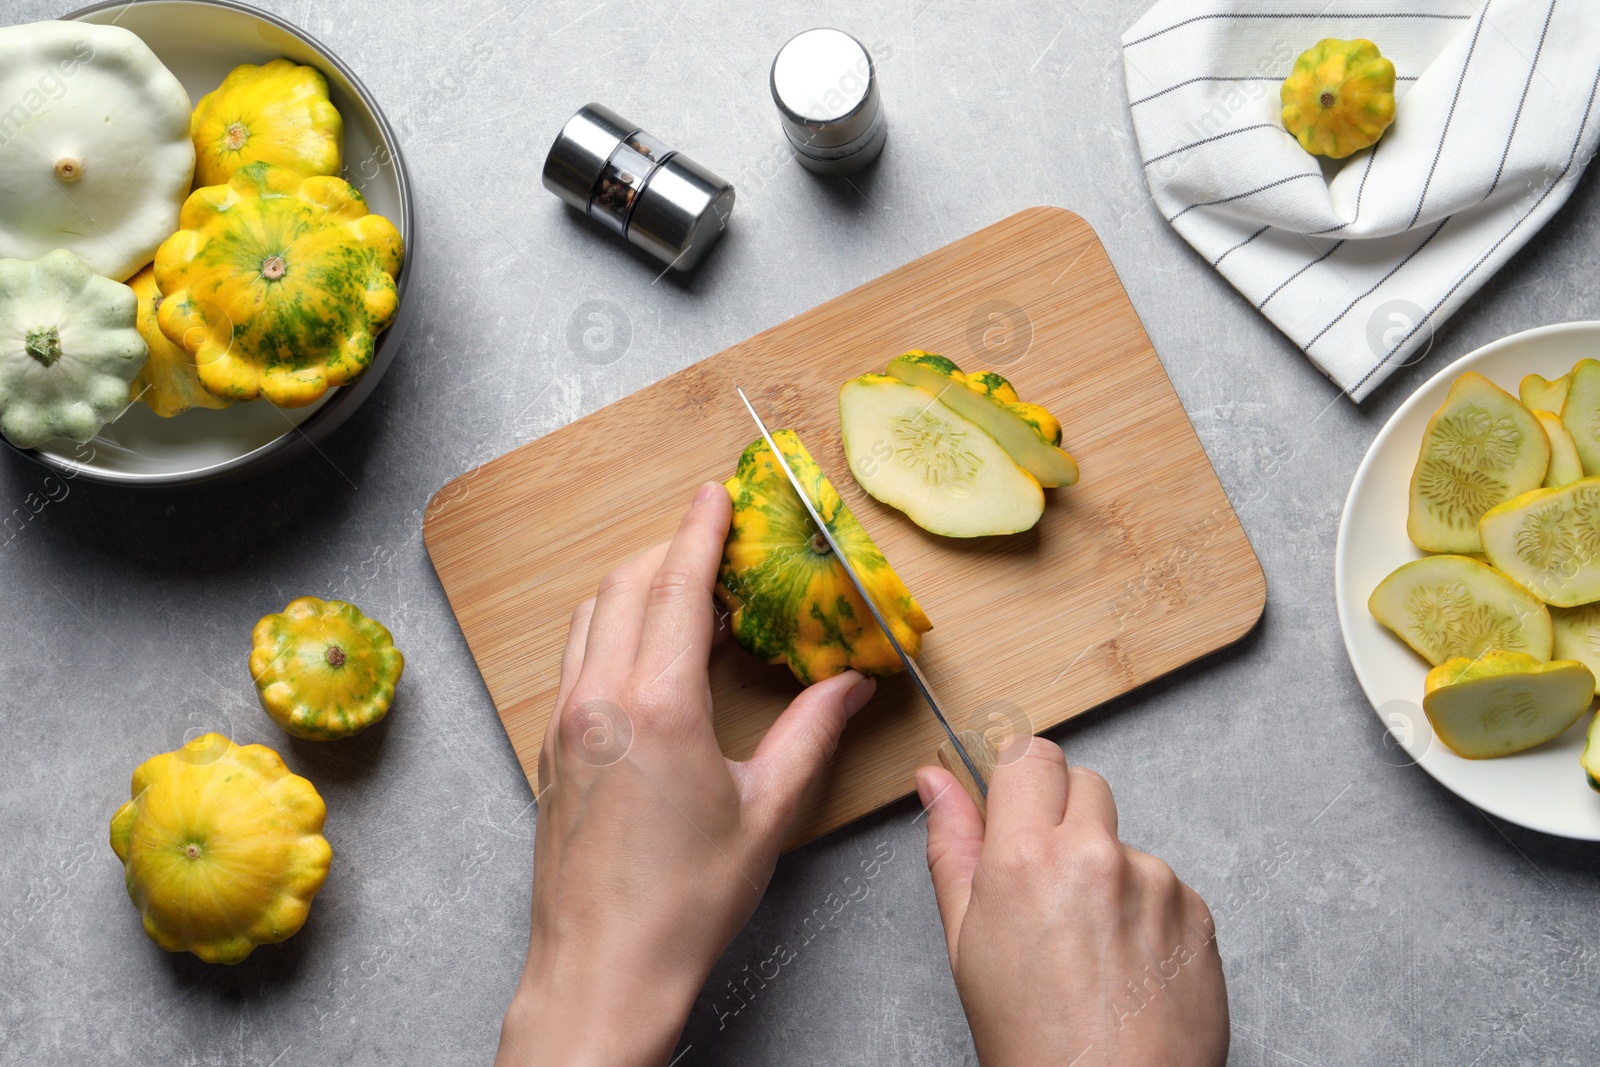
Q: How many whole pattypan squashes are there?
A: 8